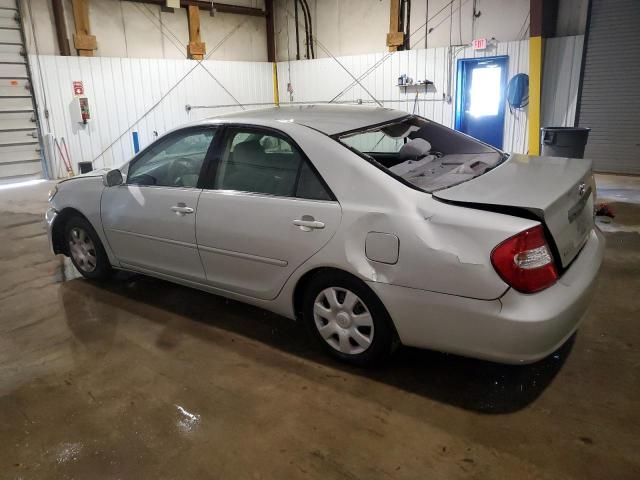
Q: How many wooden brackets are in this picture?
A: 3